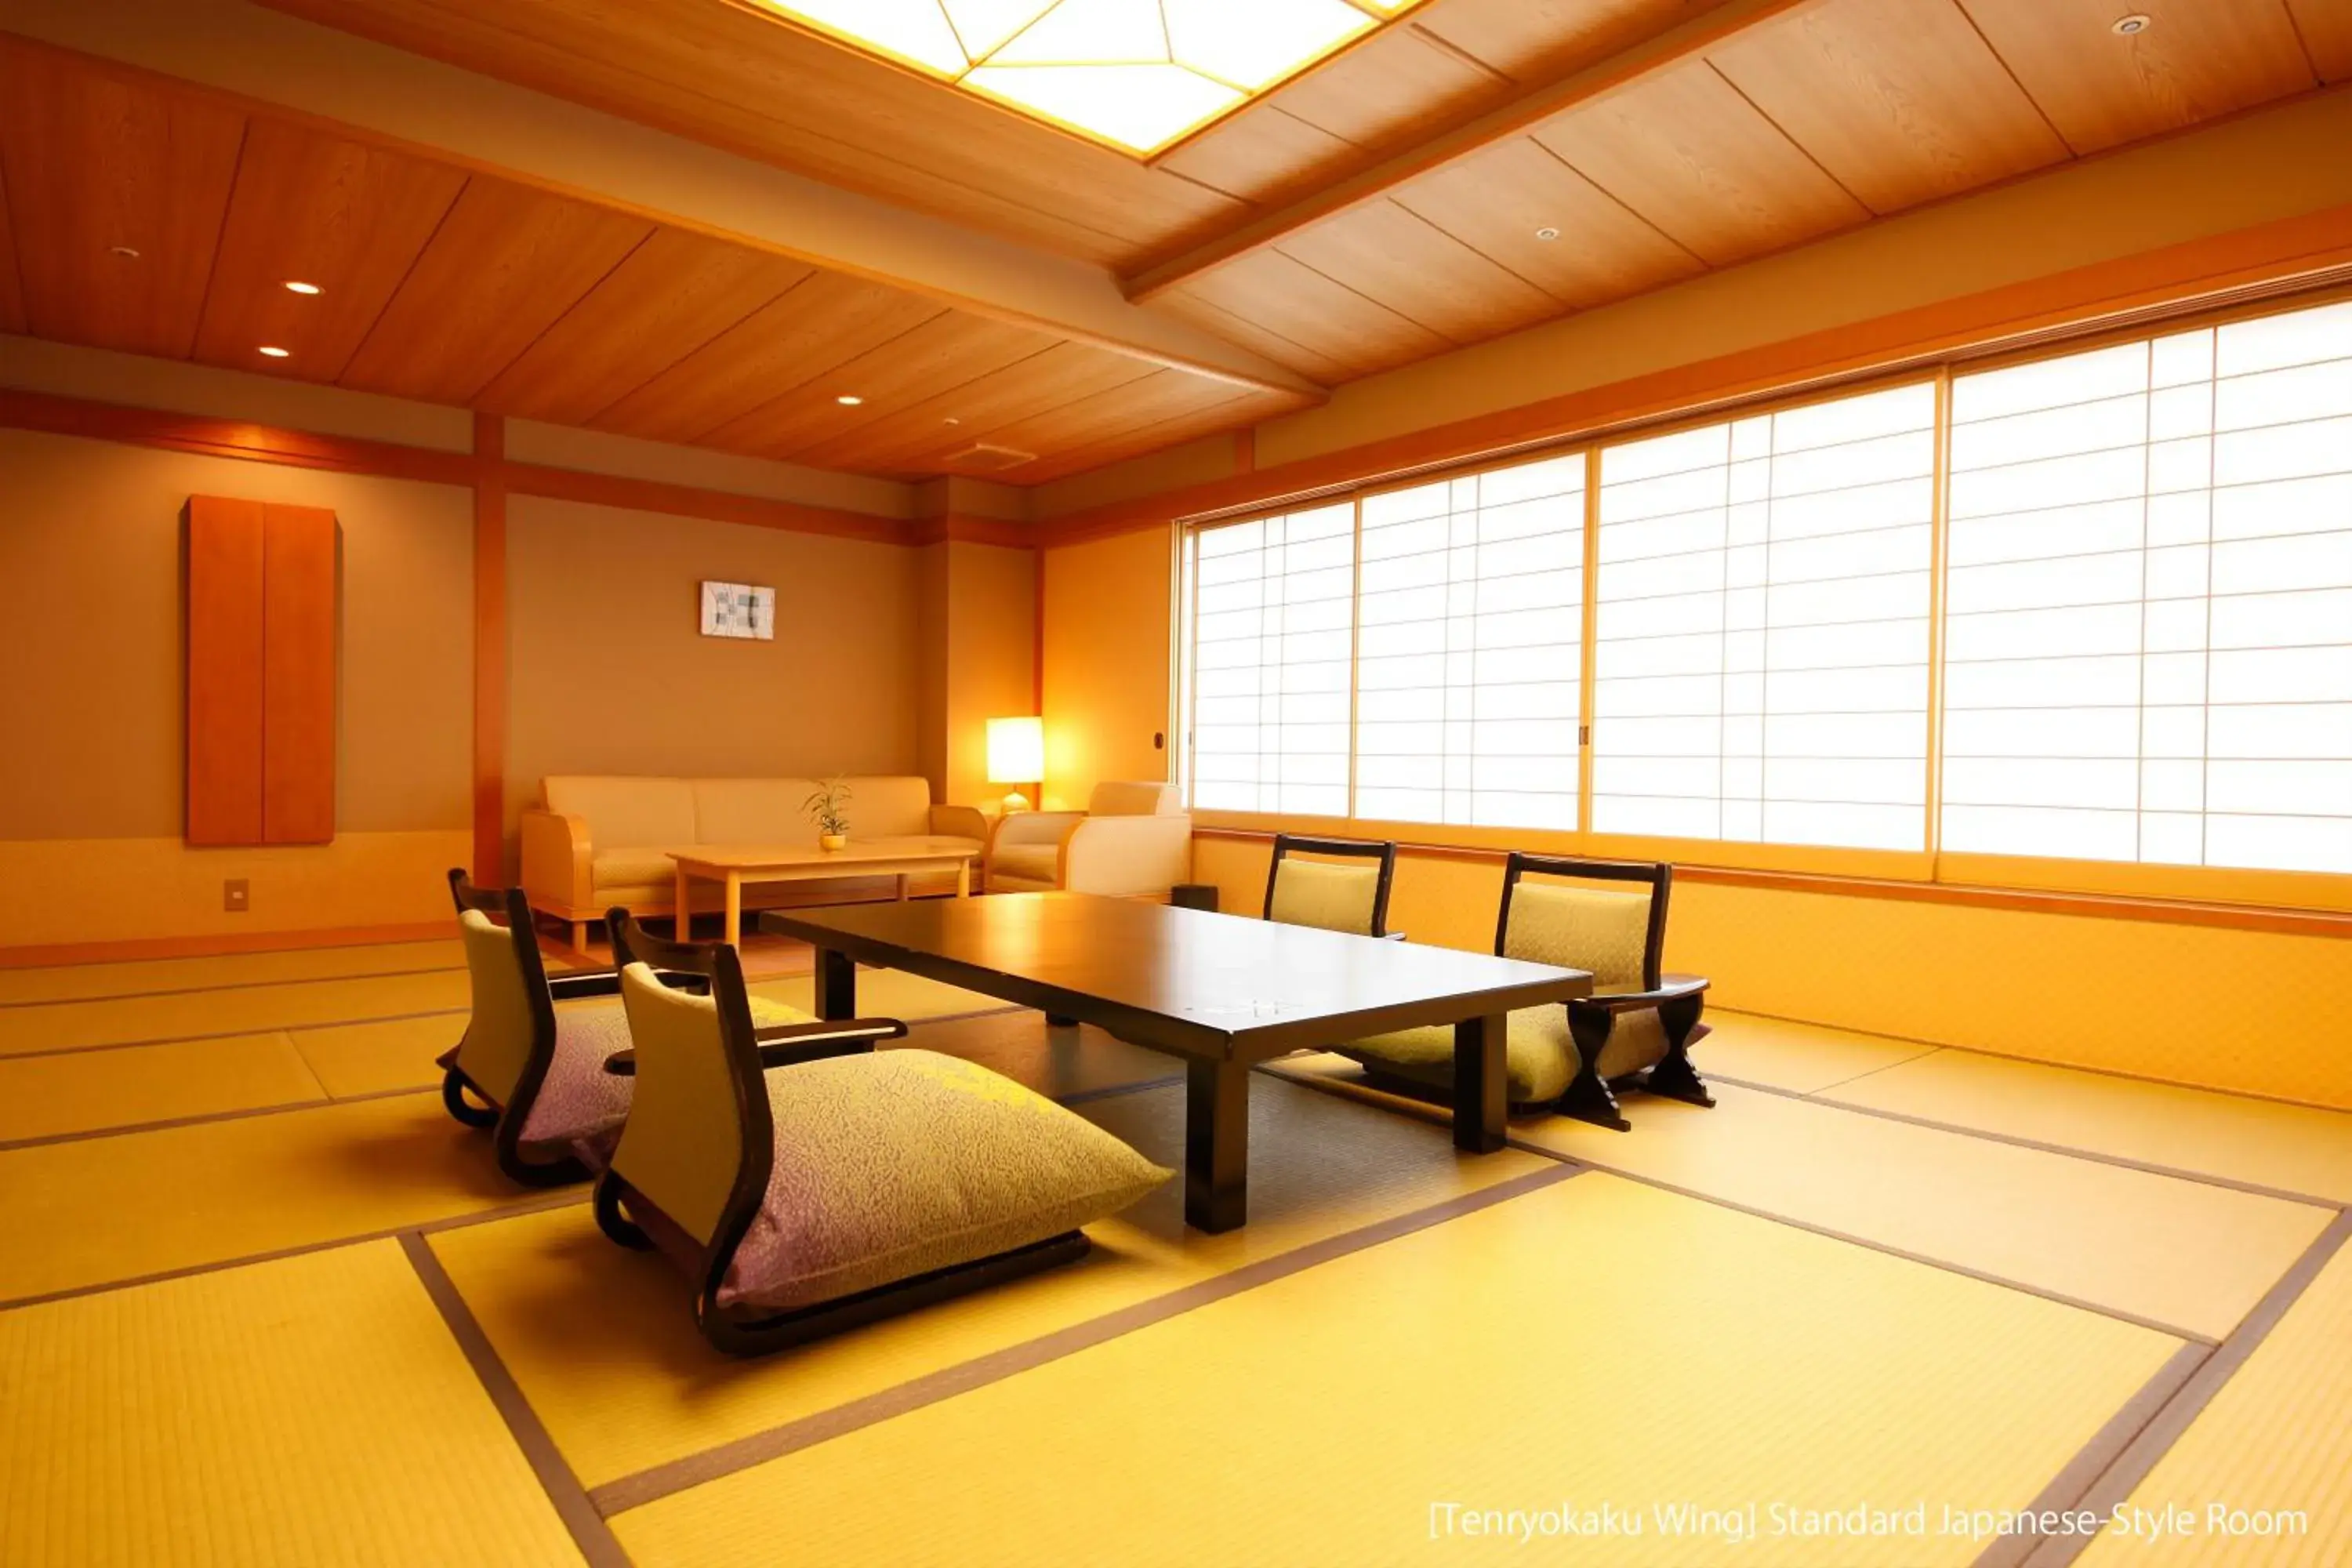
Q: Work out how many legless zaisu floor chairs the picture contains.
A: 4